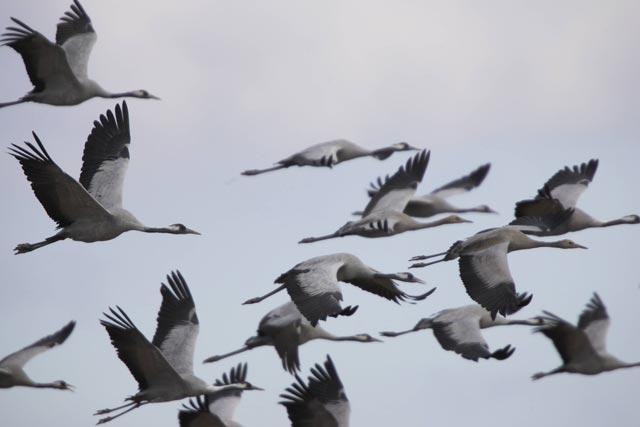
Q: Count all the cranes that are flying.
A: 15